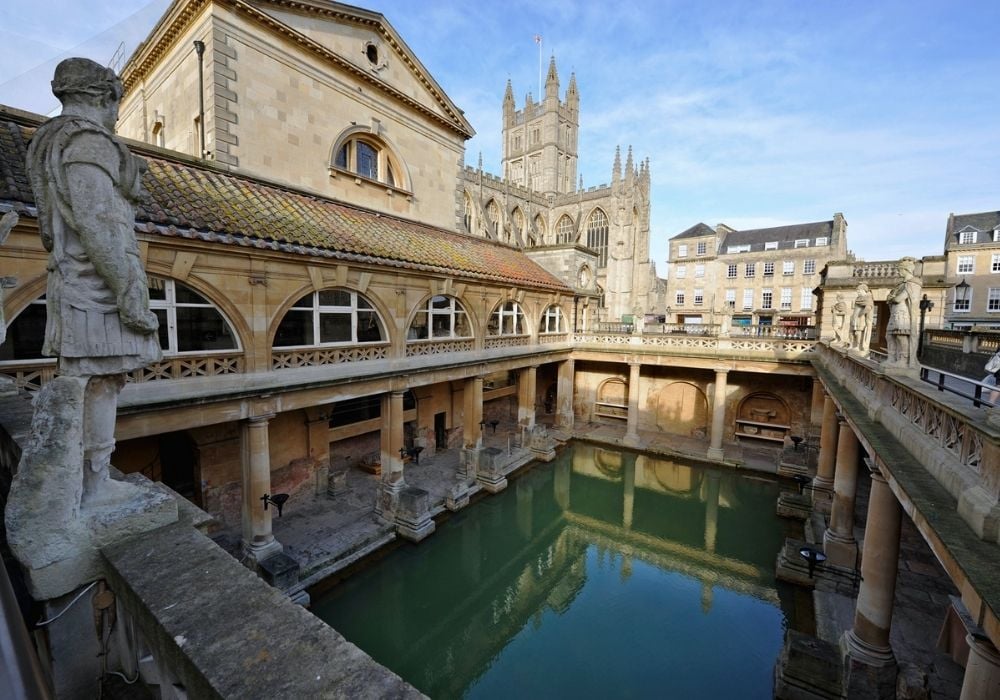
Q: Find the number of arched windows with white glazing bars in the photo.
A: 5